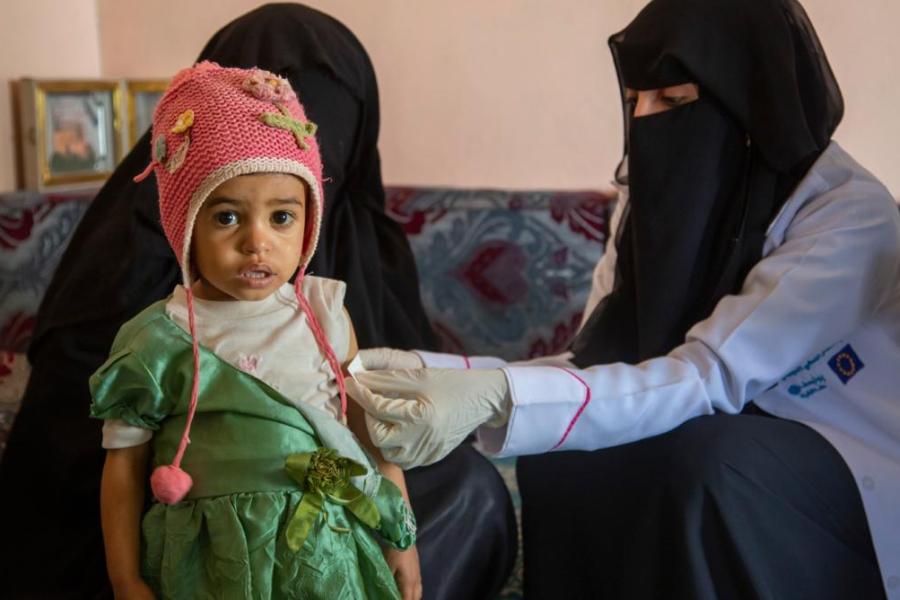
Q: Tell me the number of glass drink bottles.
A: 0